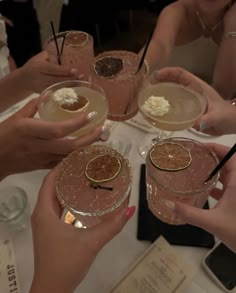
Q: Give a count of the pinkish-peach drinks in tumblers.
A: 4